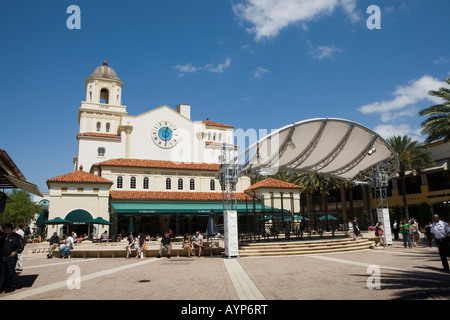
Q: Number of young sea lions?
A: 0